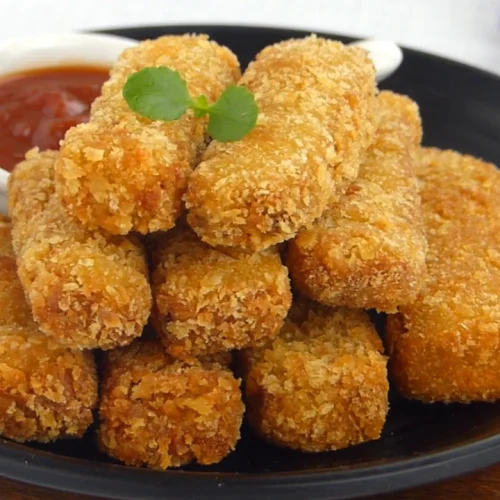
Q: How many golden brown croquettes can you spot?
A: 9